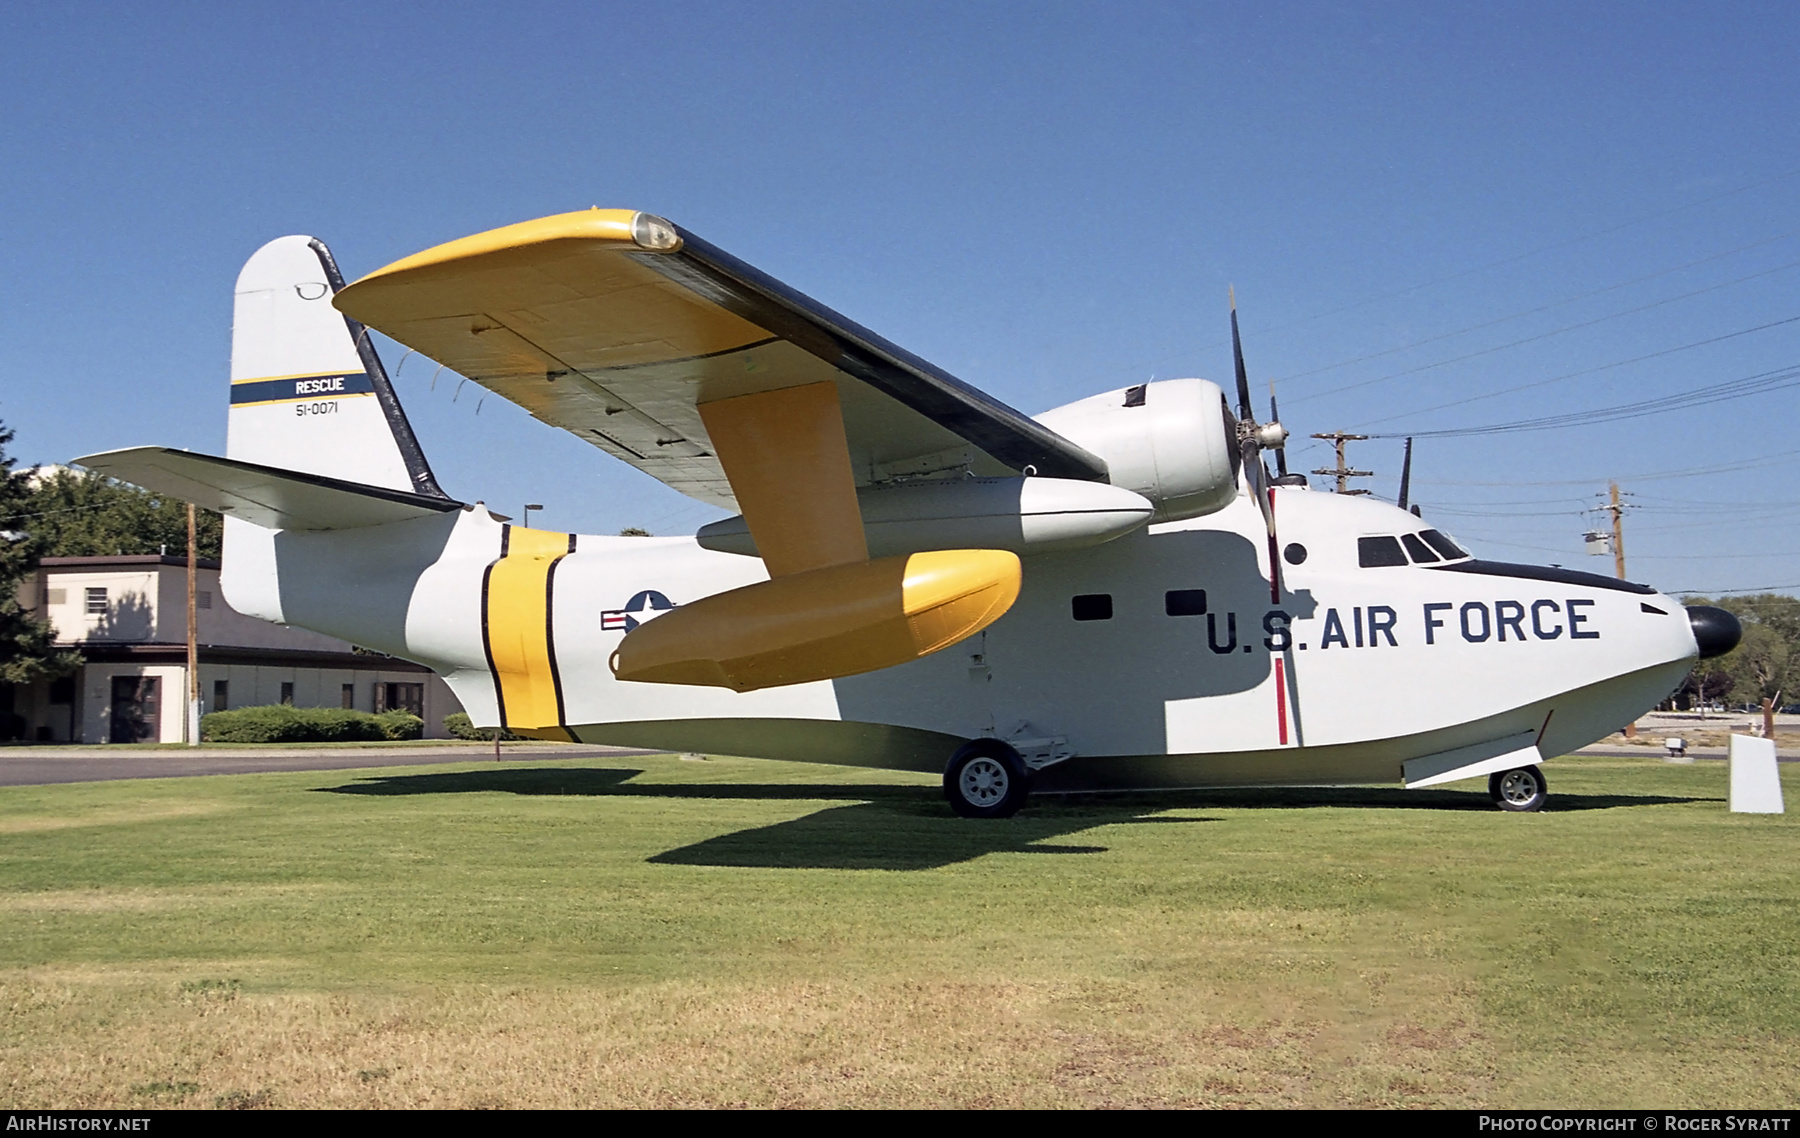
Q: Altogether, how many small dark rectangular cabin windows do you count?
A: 2